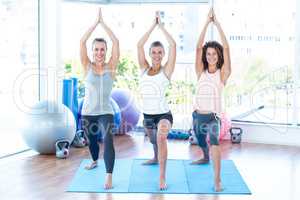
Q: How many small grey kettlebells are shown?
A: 4